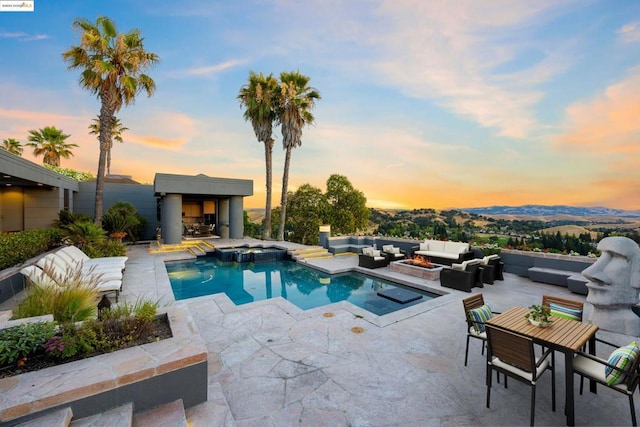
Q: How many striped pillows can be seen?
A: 3